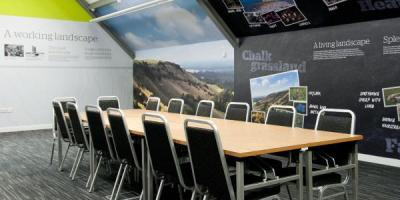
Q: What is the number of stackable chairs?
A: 14